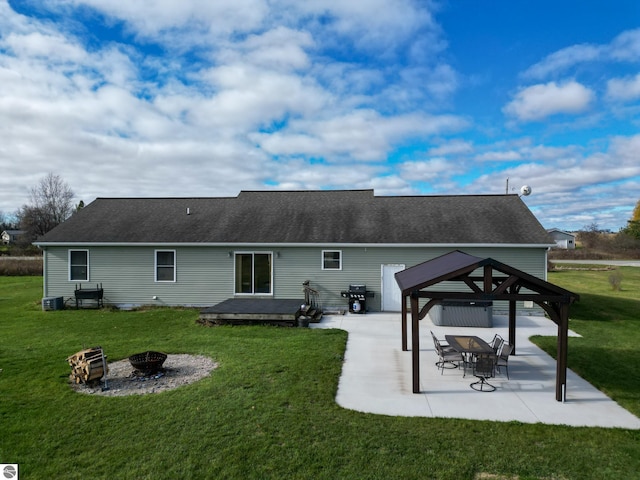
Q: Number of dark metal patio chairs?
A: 5